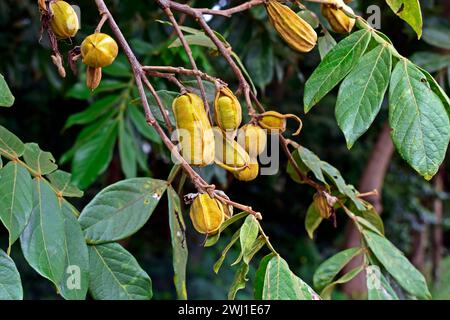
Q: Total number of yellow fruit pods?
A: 11